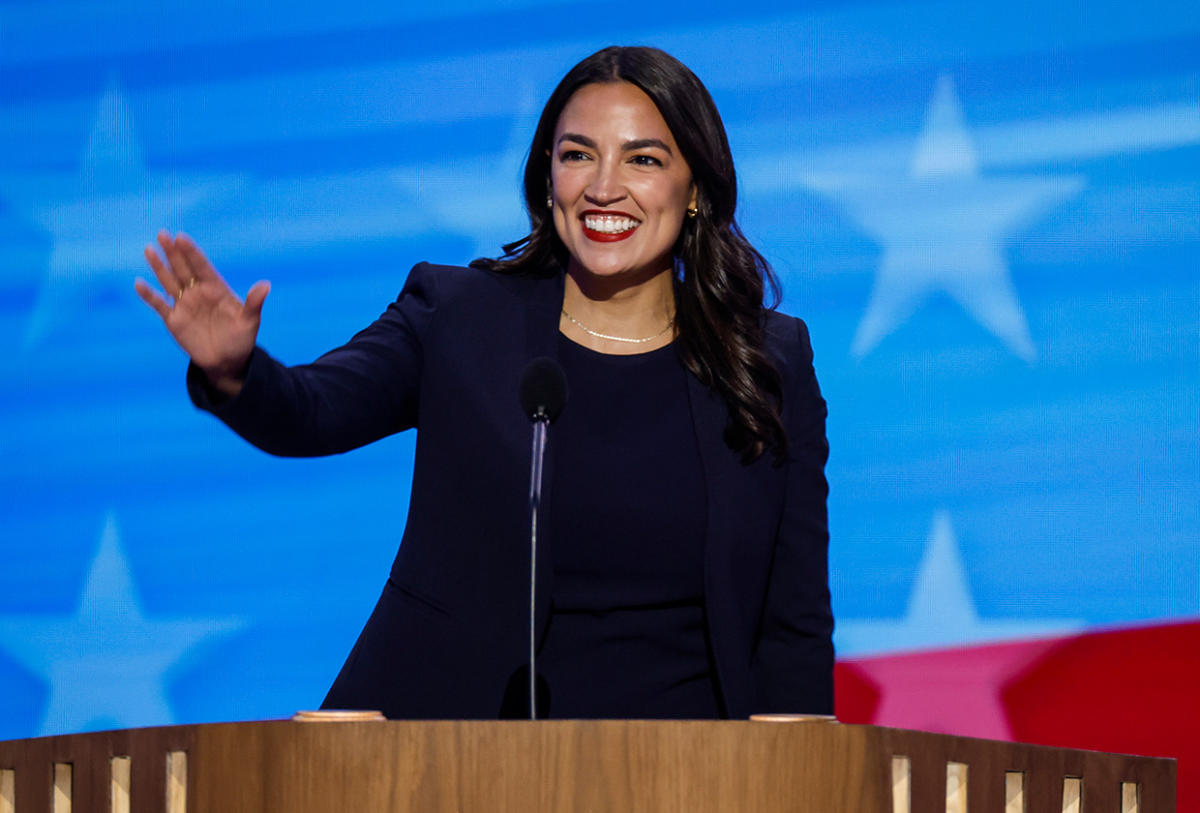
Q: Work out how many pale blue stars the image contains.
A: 5